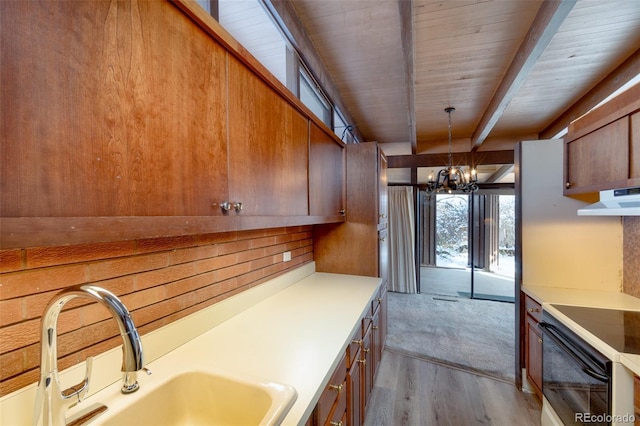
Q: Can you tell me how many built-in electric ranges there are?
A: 1